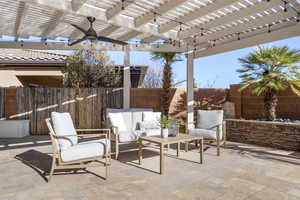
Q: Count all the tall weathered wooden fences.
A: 1